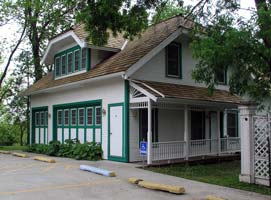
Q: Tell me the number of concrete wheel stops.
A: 6